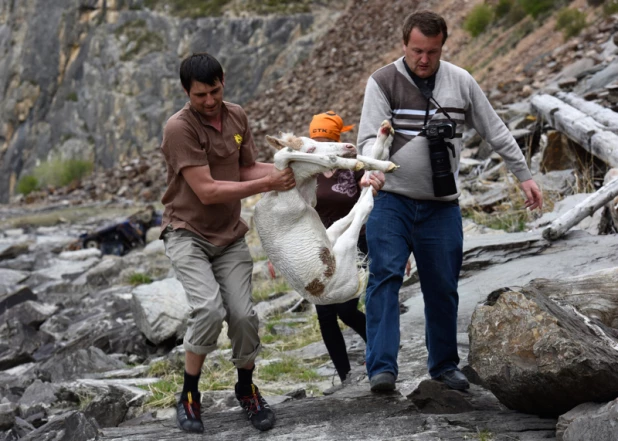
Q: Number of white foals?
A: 1